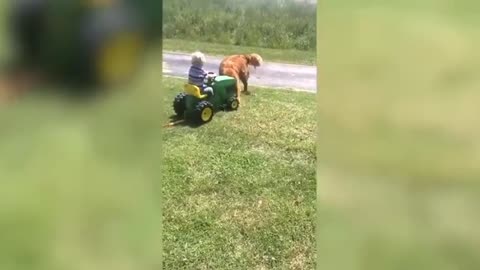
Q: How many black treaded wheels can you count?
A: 3